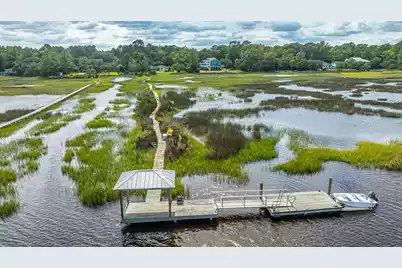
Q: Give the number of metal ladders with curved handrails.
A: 1